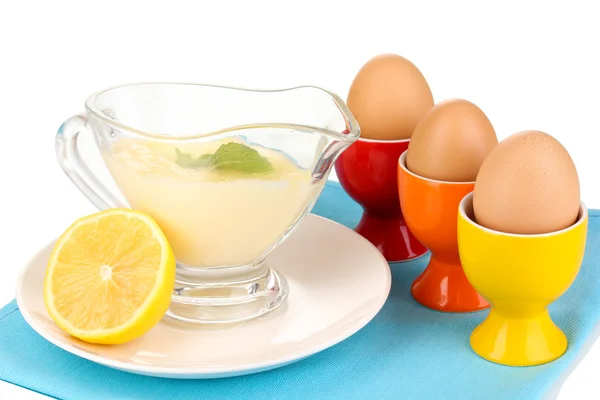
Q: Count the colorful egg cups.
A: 3